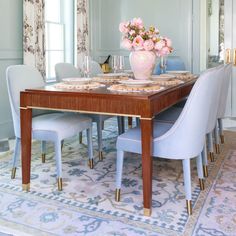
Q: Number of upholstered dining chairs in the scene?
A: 7